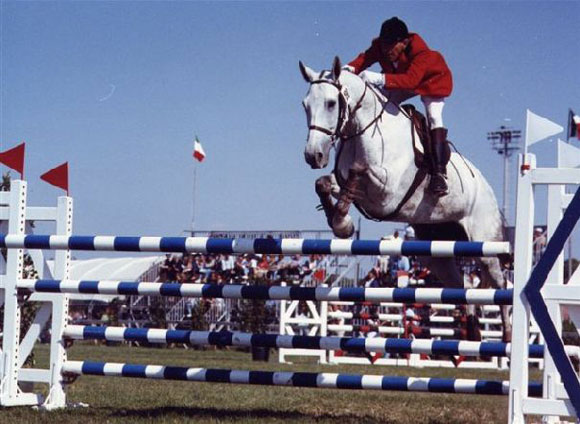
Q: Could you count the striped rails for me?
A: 4